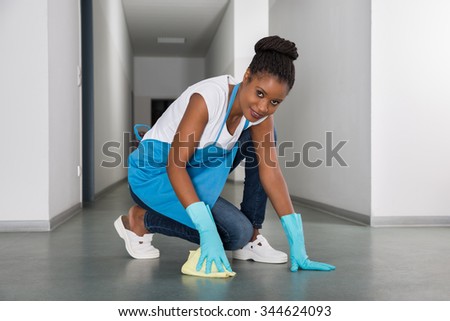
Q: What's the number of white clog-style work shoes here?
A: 2